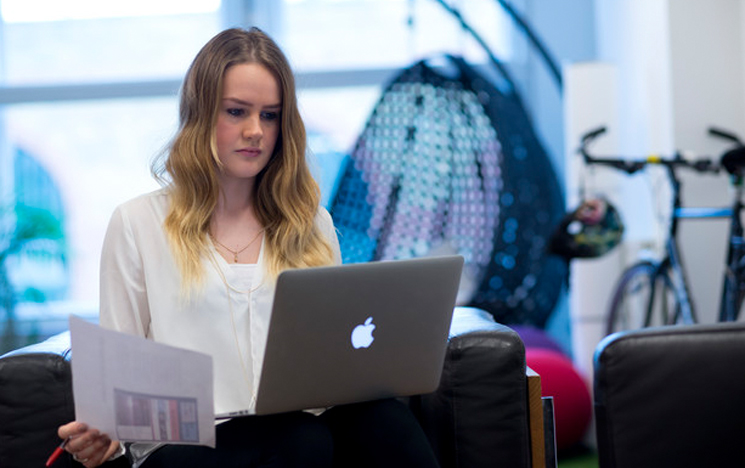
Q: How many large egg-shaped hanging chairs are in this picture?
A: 1